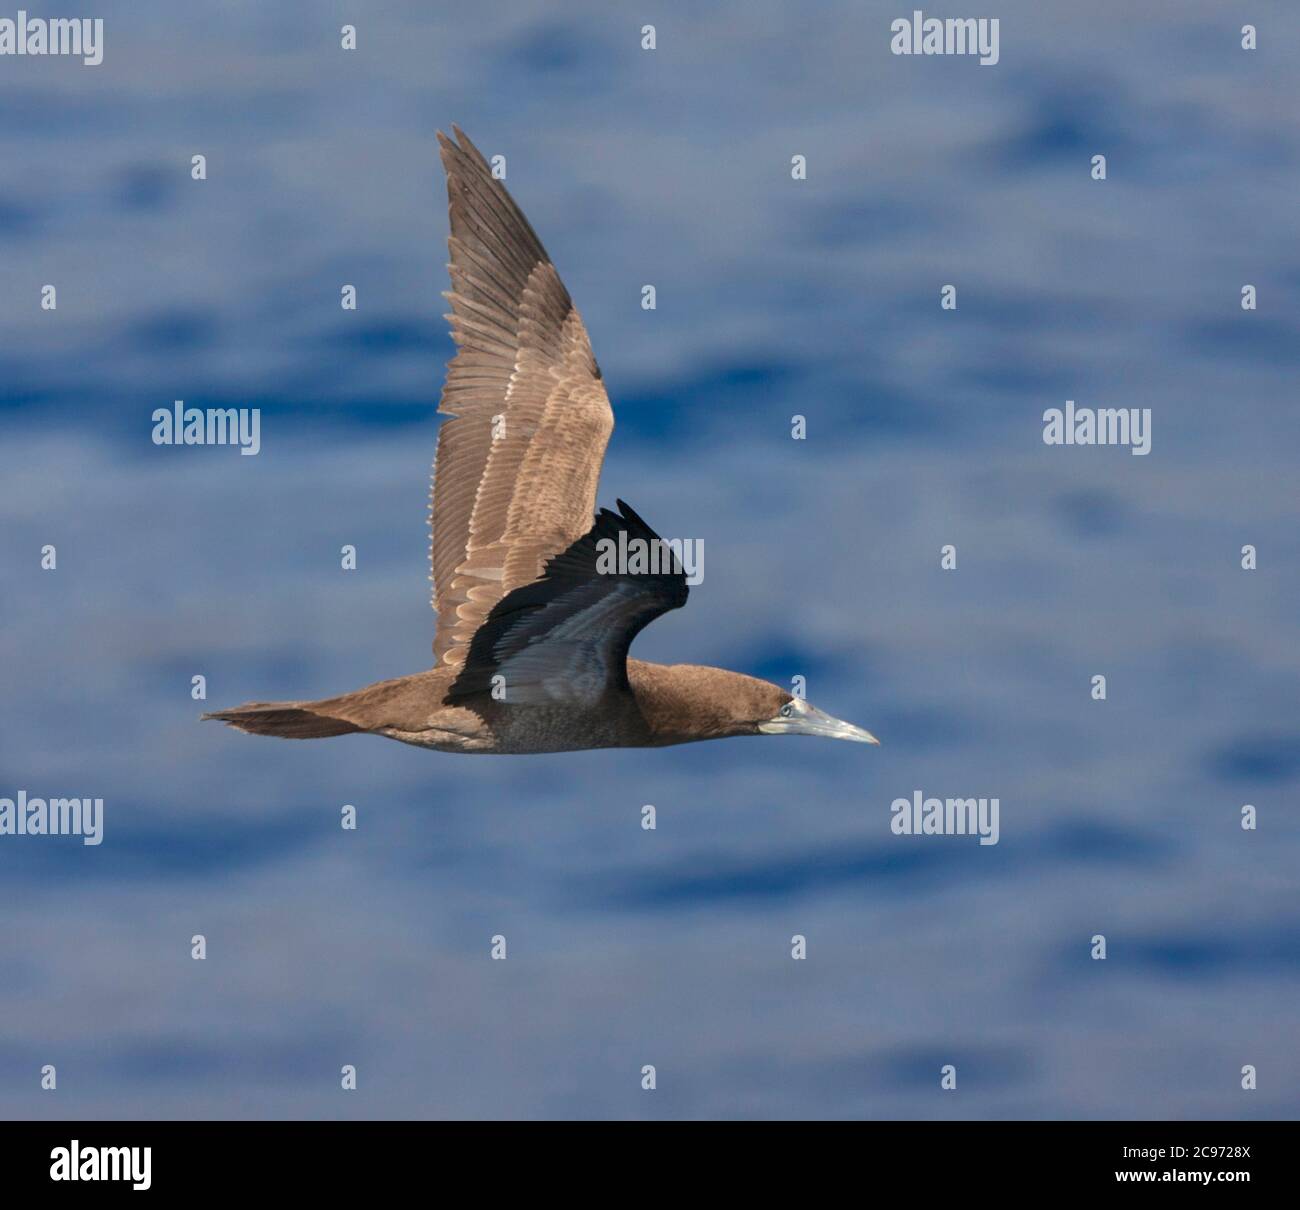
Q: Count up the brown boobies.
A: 1